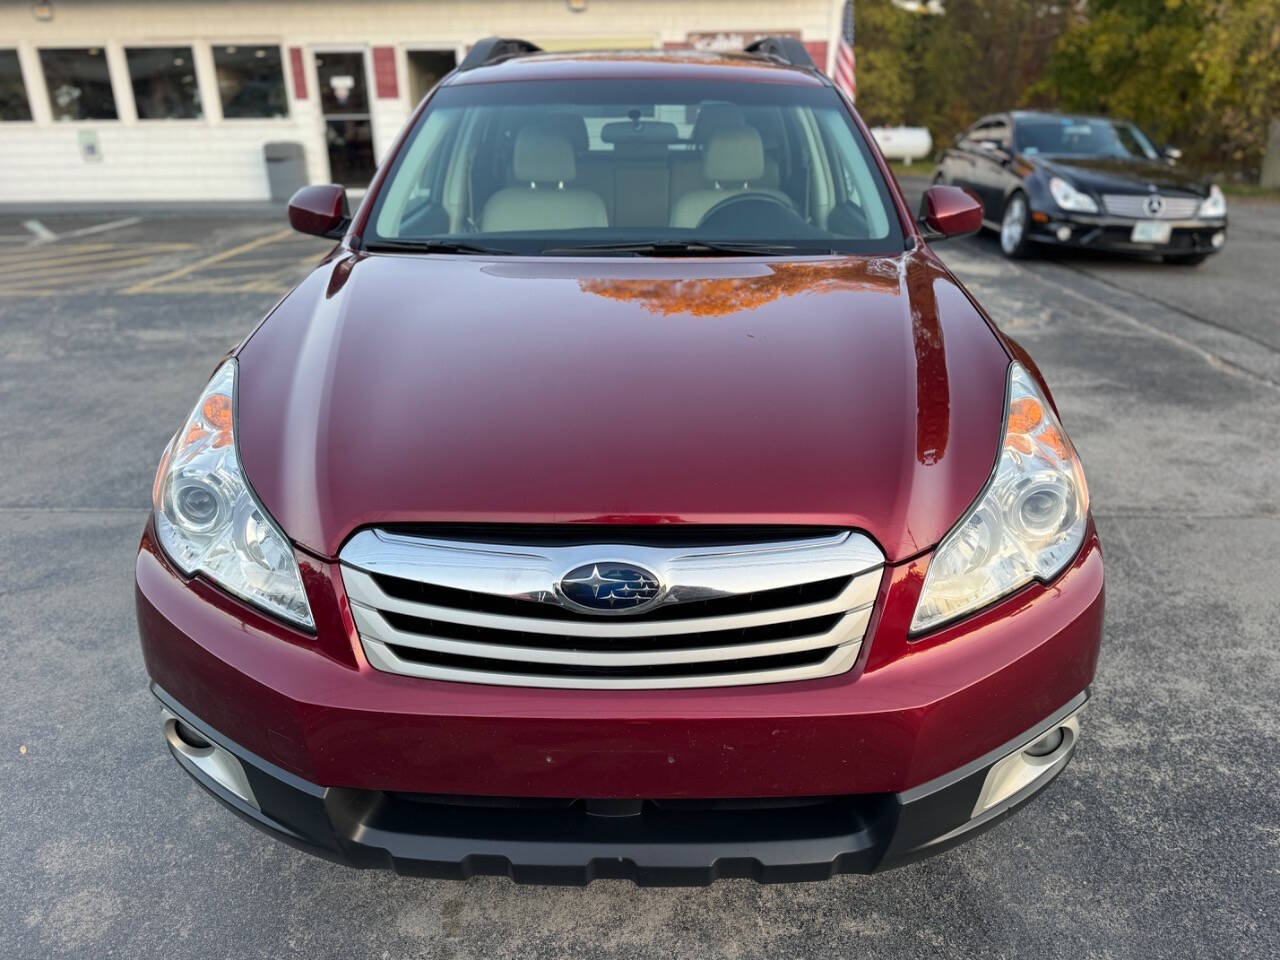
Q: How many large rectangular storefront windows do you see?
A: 4